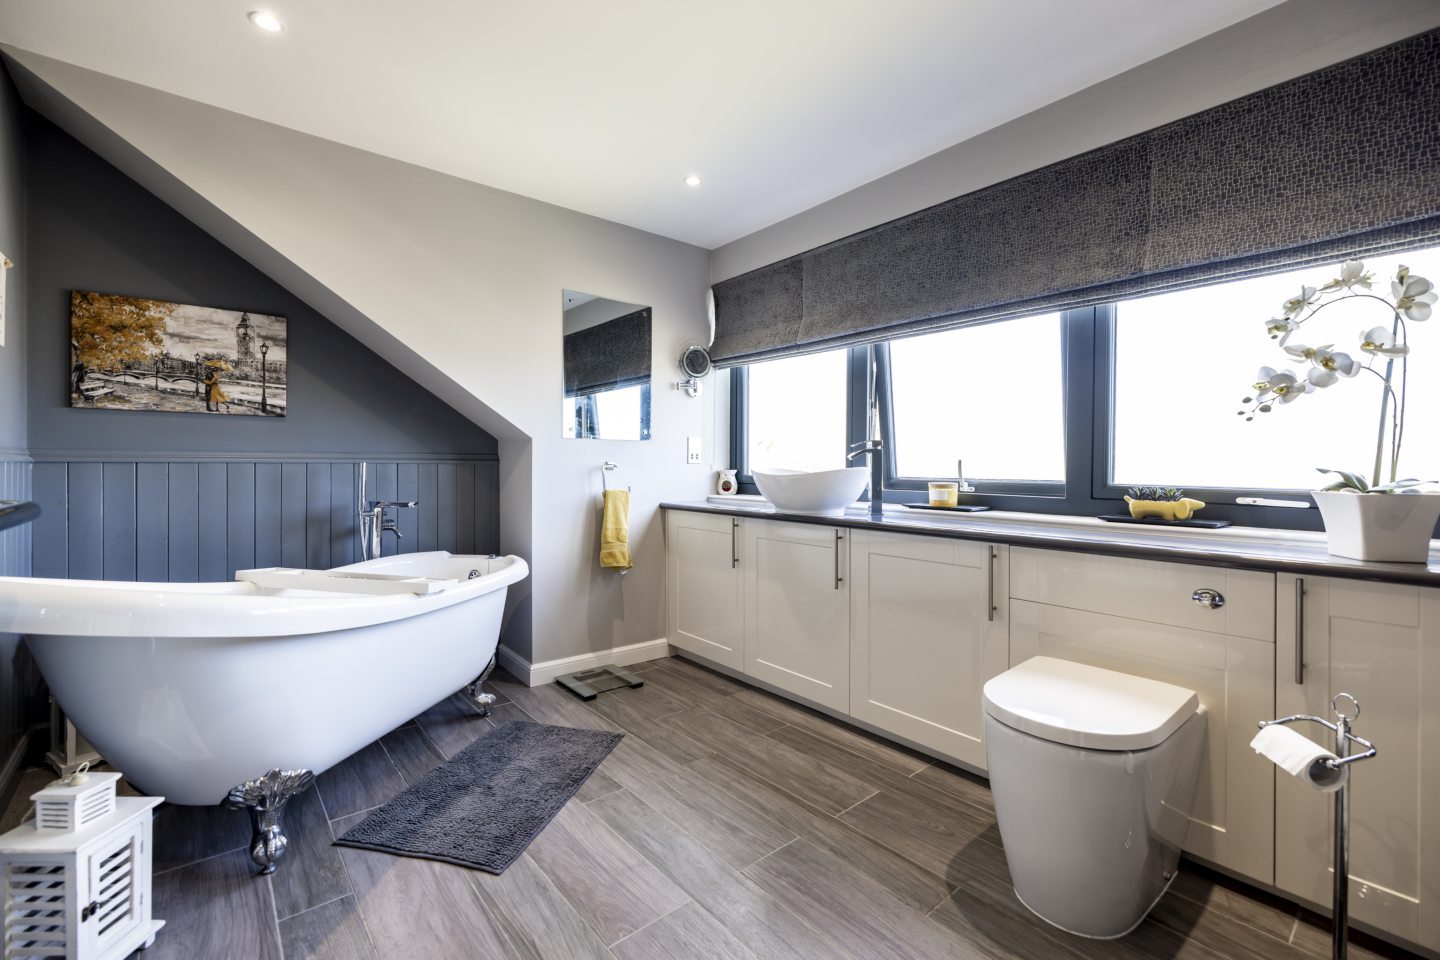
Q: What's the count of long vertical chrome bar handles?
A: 4